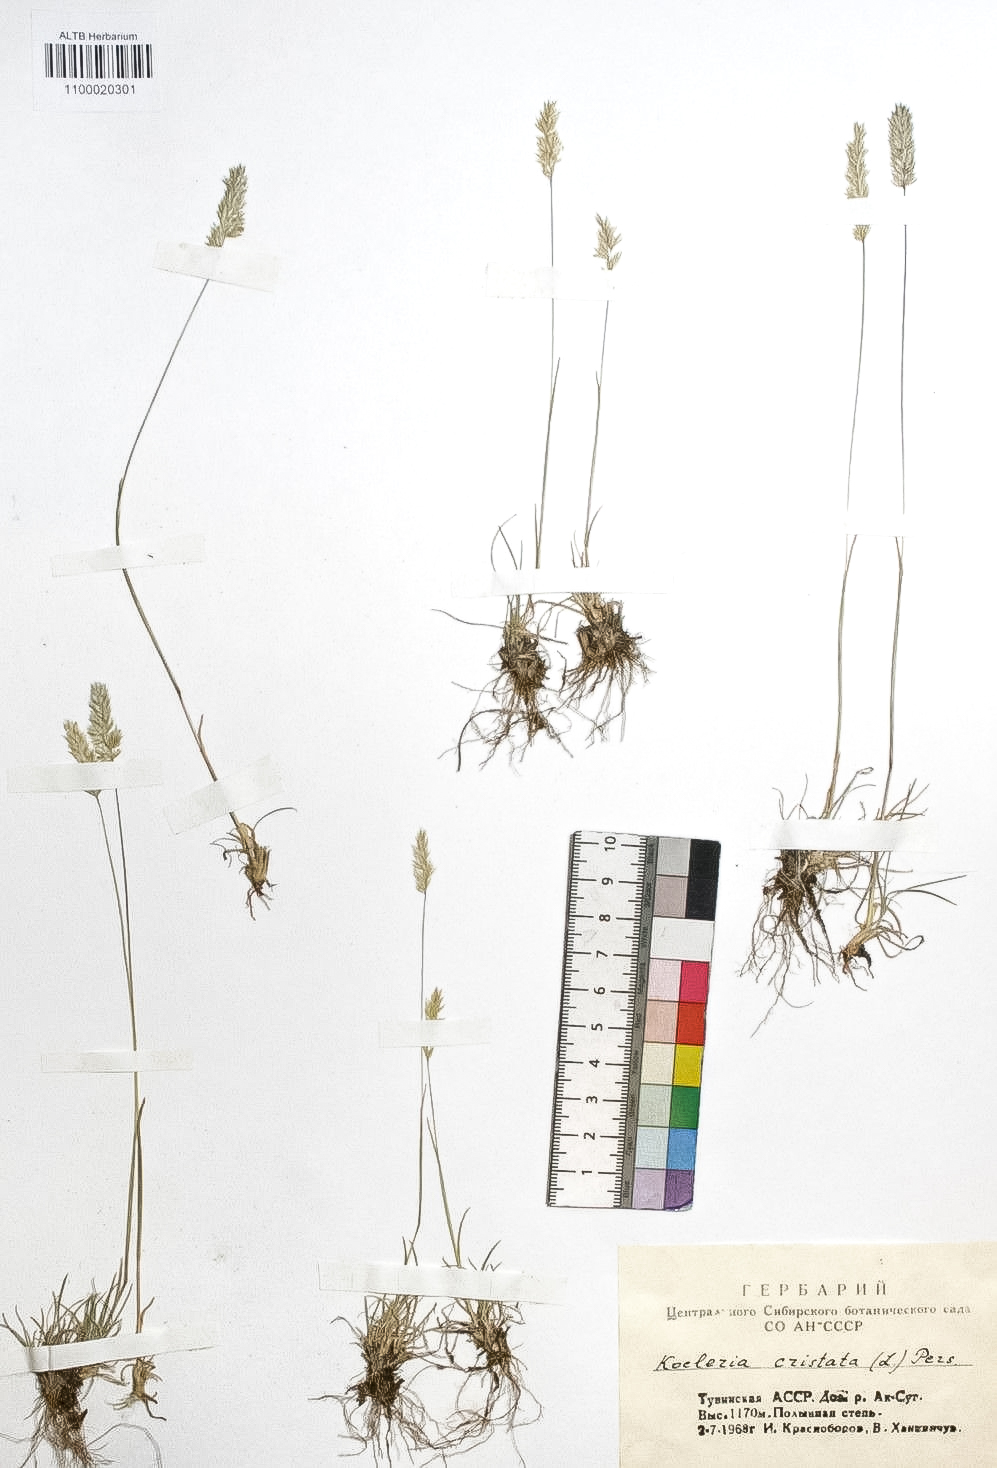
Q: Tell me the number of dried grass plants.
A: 9